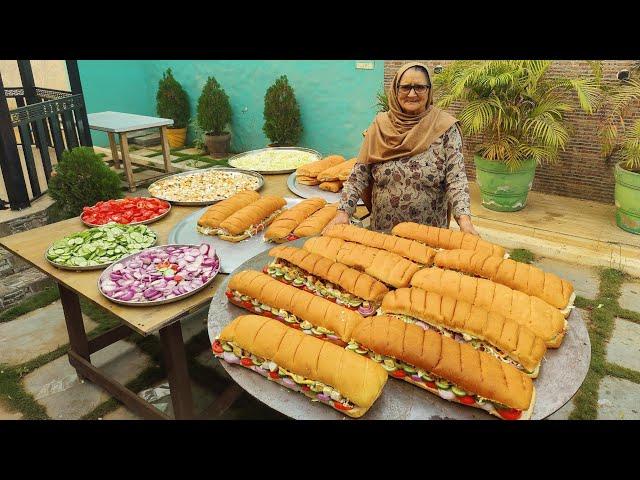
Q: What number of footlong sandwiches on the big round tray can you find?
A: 10